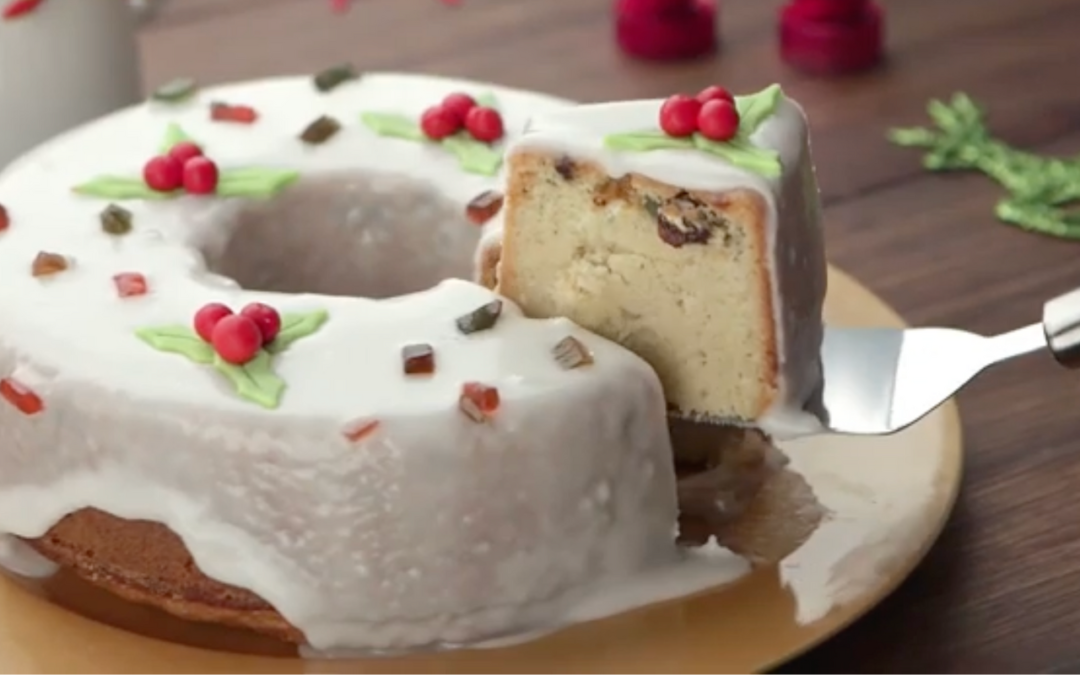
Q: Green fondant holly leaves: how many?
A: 12